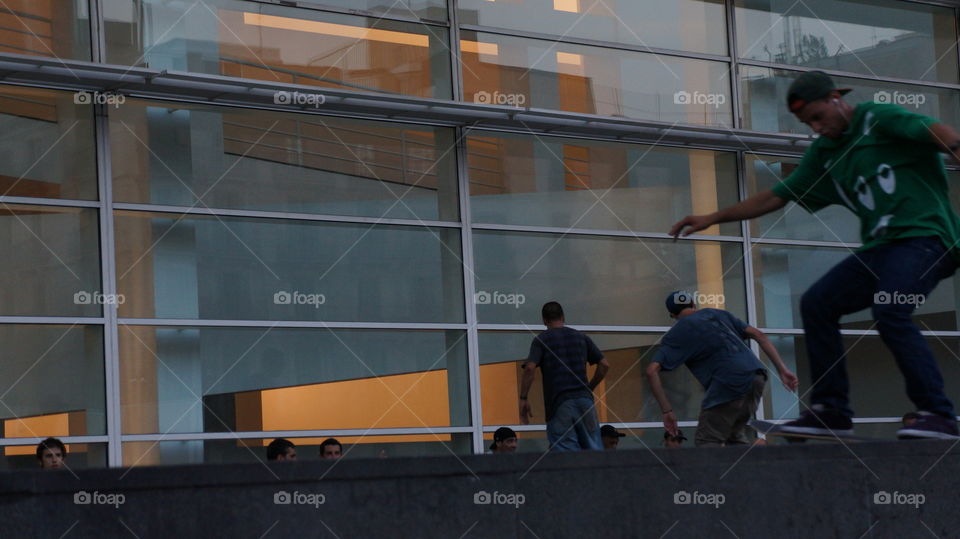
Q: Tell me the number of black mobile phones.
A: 0